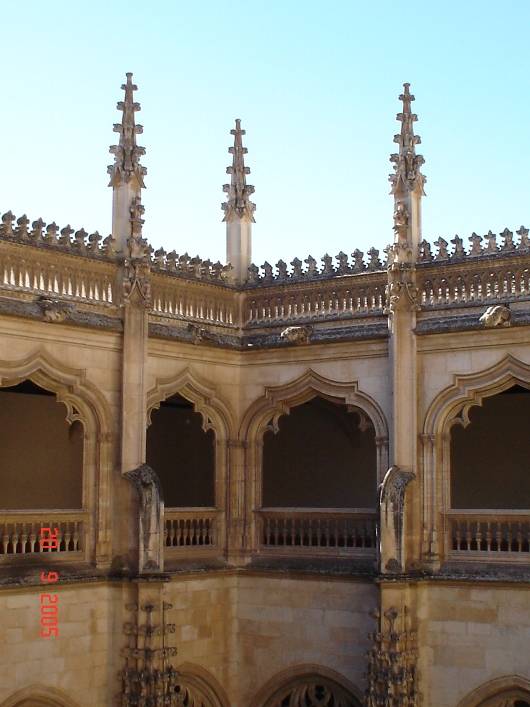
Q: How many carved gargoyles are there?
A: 4